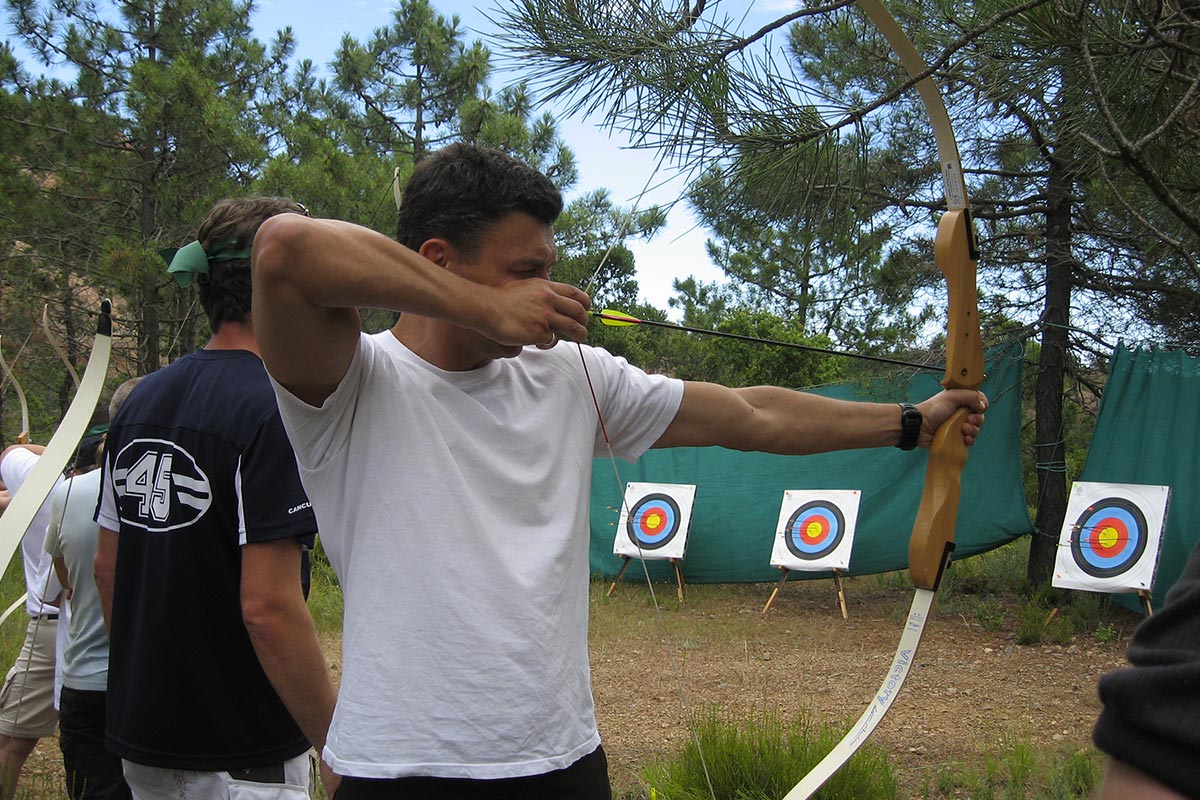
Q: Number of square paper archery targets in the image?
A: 3